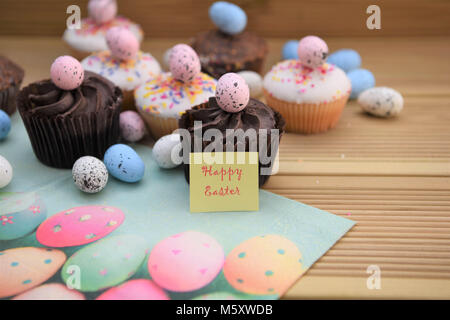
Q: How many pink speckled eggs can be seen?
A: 7